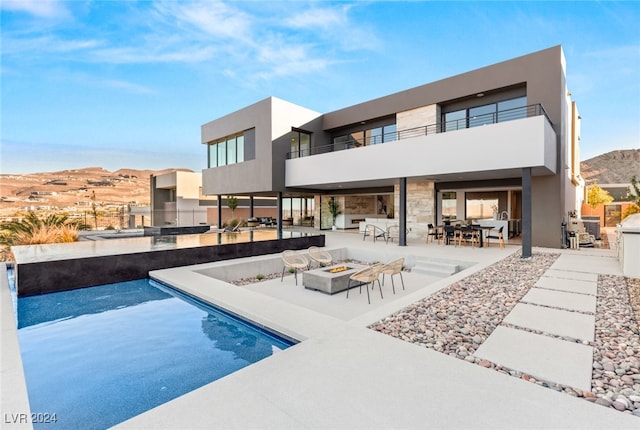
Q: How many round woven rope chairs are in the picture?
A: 4